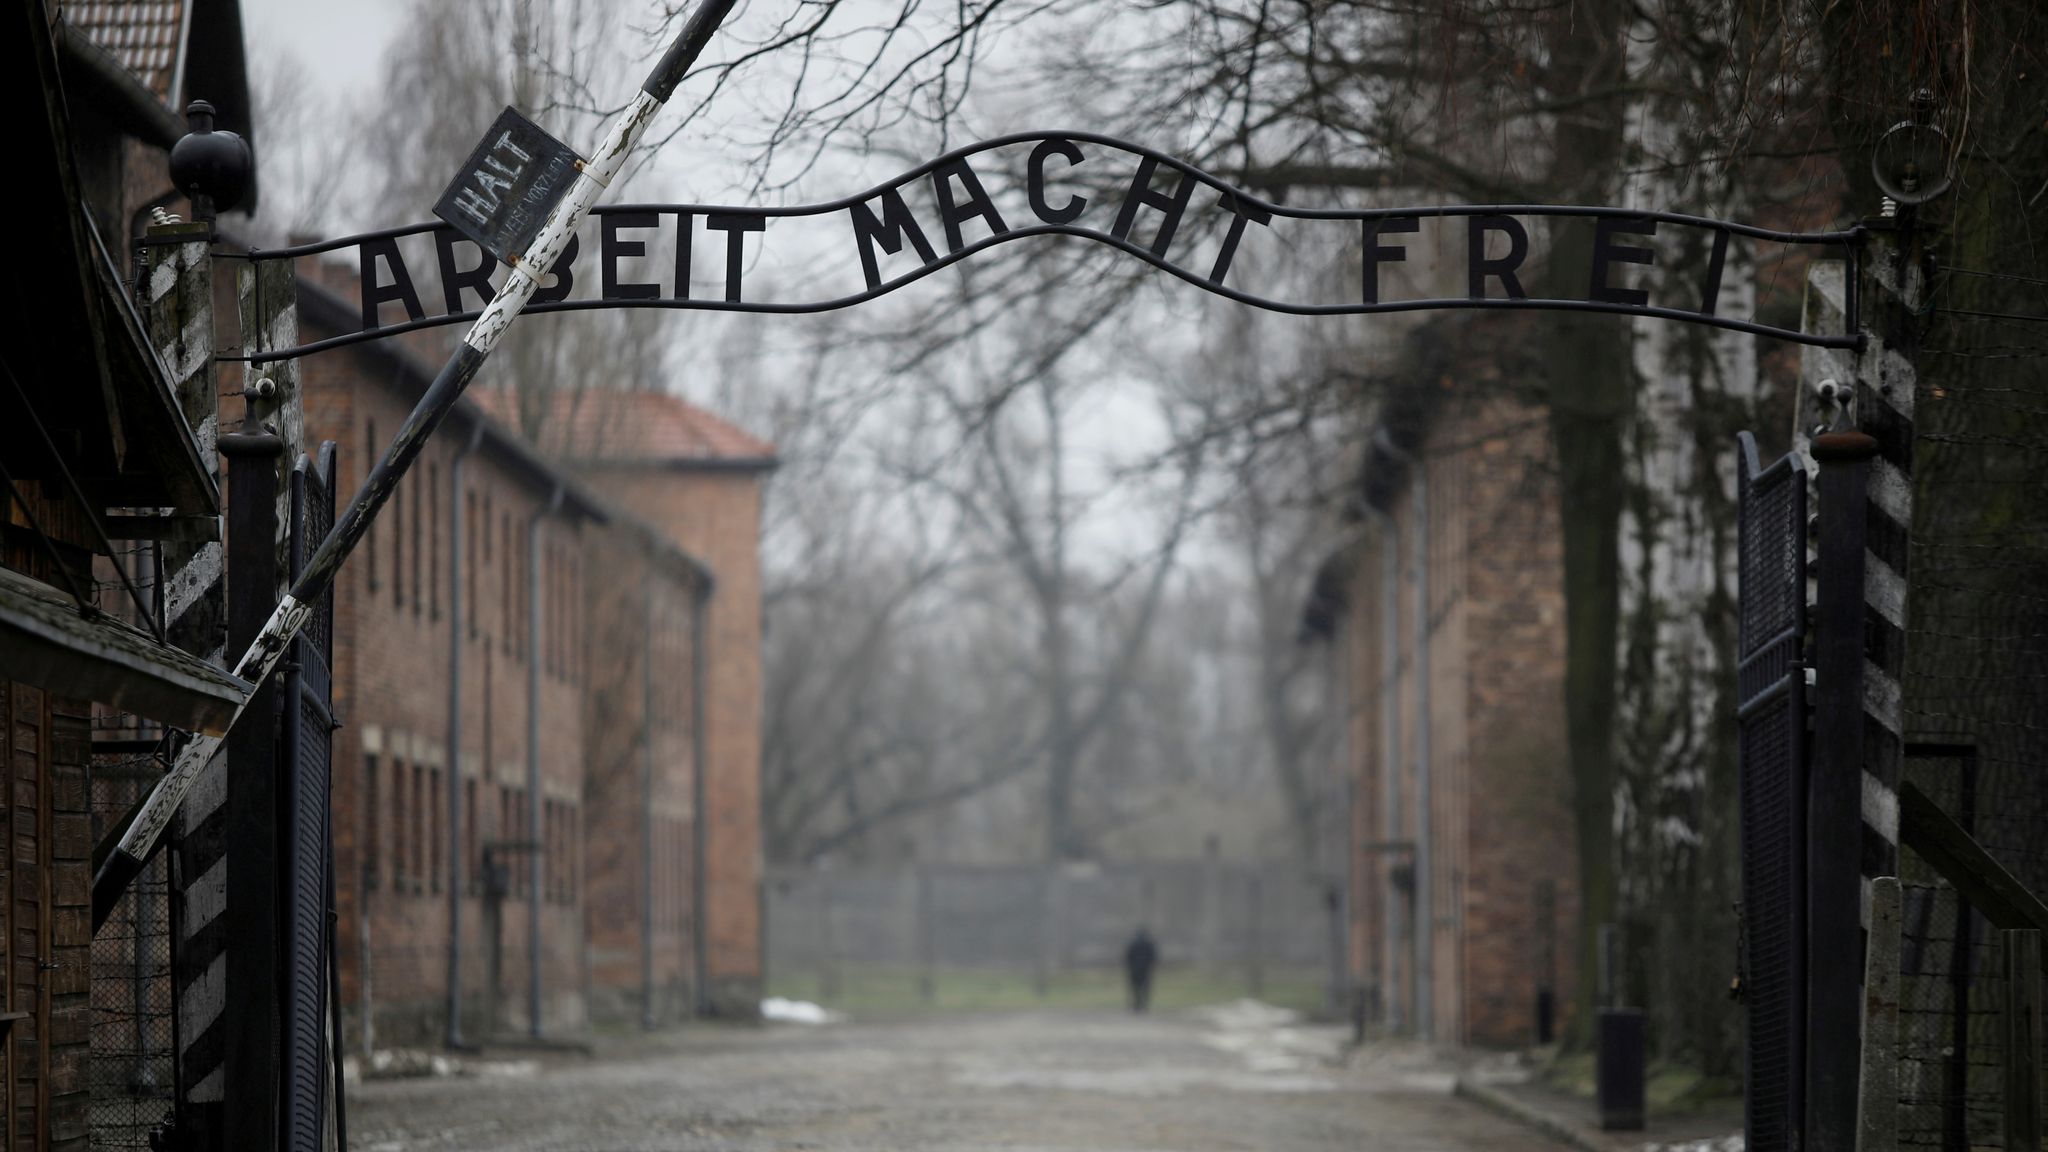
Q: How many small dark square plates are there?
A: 1